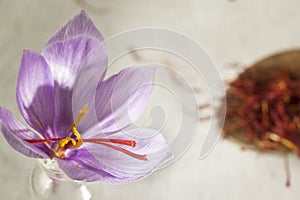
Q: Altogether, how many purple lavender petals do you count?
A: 6